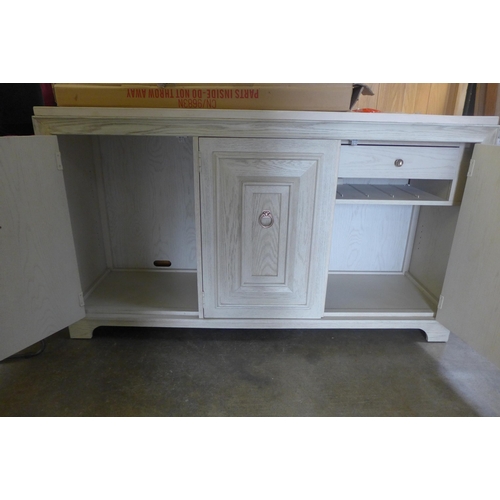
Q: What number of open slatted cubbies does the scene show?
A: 1